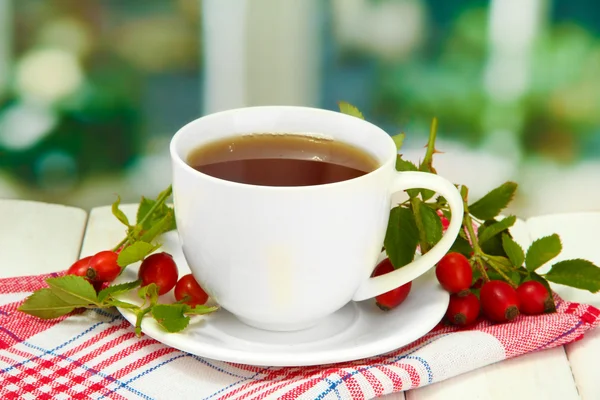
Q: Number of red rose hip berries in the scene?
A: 9